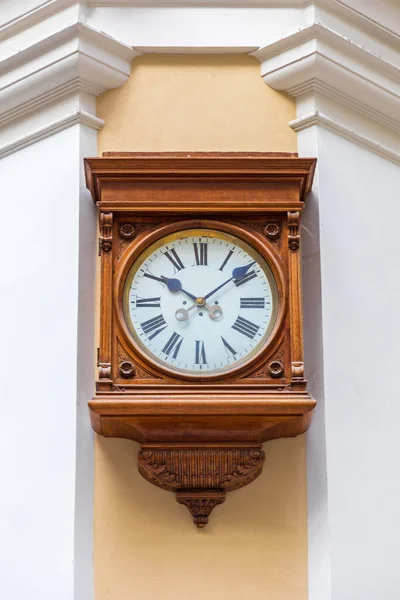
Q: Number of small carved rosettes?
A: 4